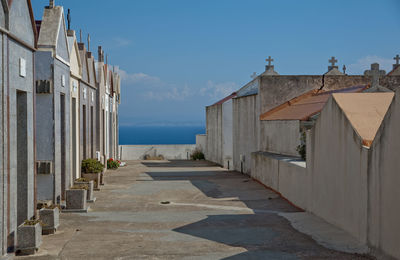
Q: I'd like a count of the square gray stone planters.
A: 4